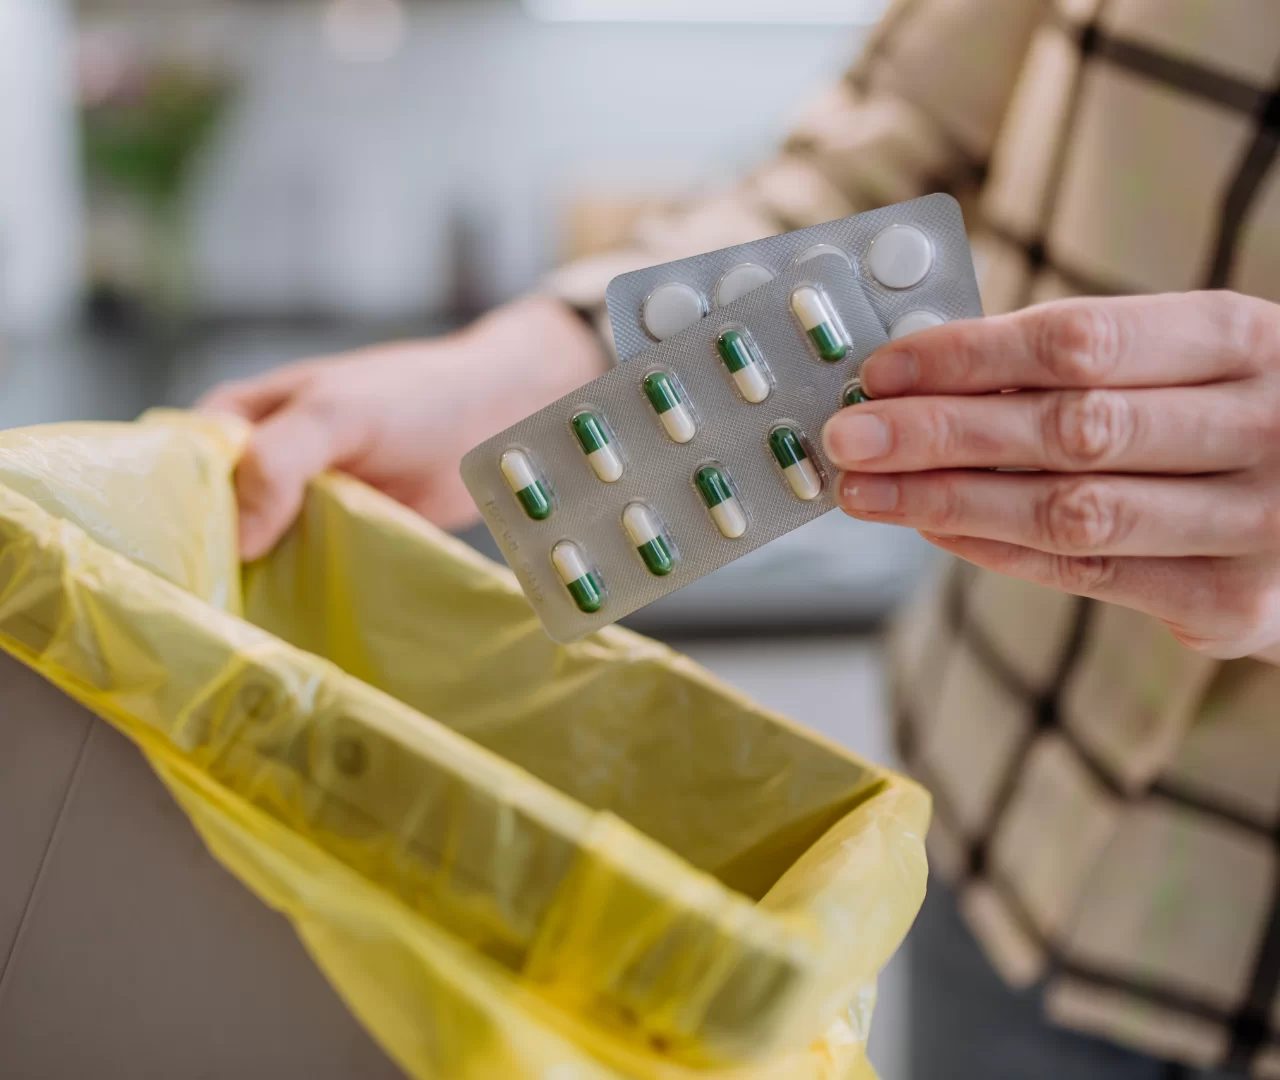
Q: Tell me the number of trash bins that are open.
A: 1